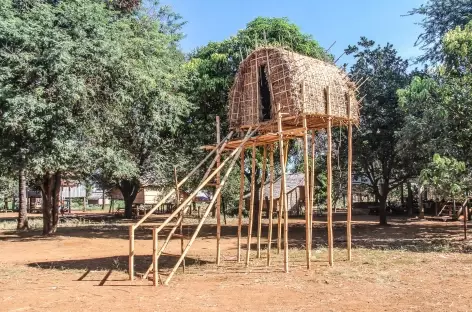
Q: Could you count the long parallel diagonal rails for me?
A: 4